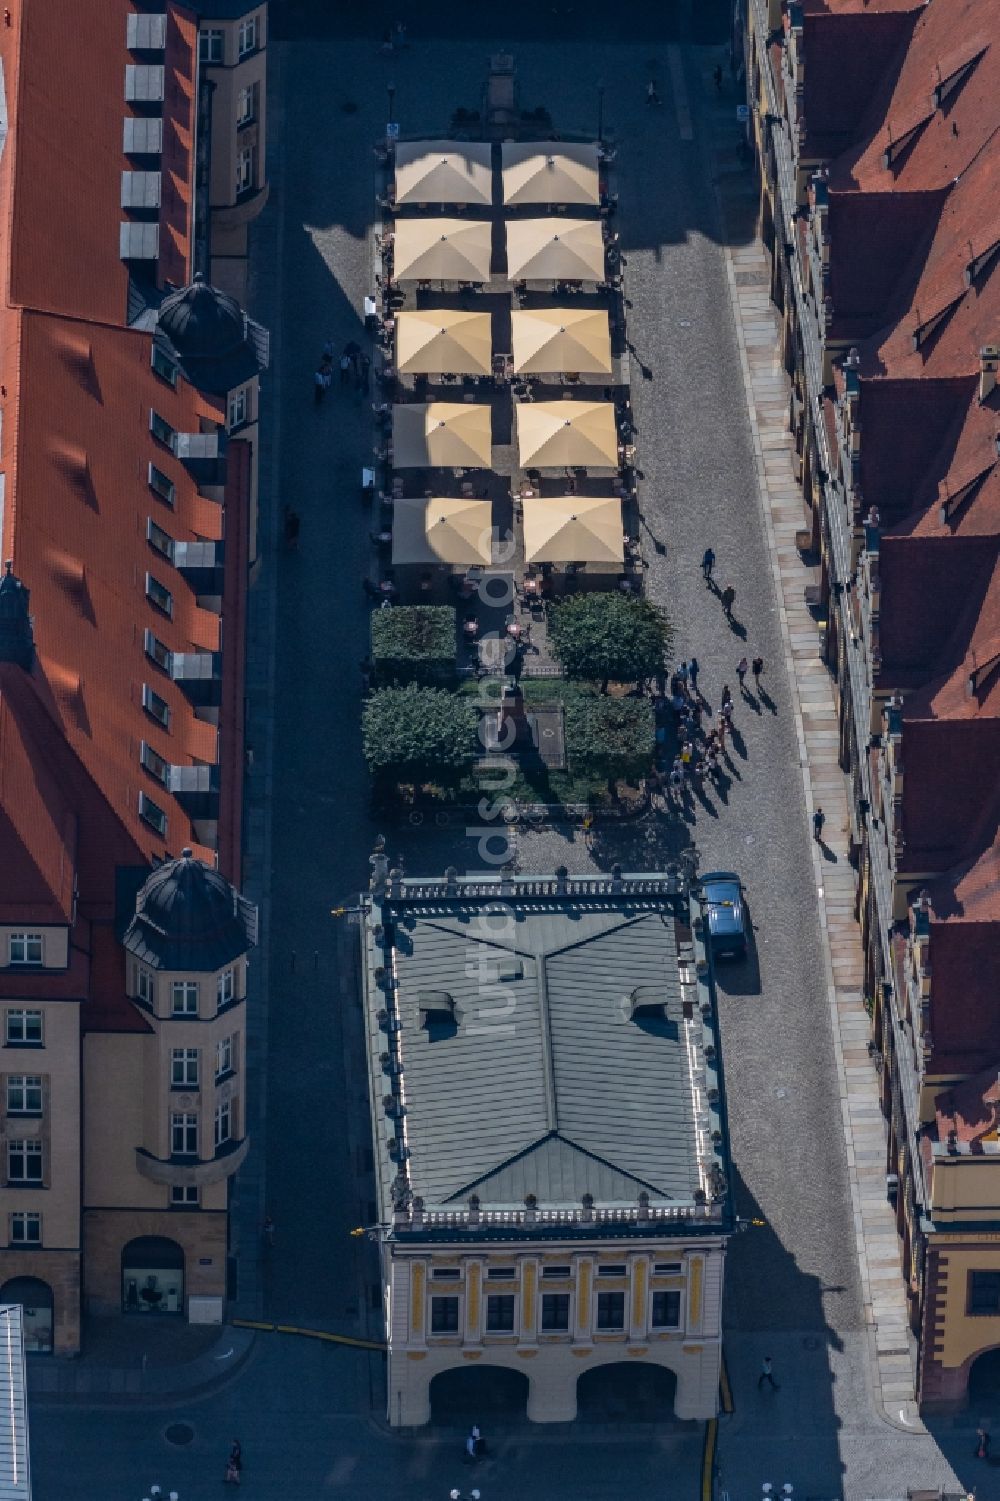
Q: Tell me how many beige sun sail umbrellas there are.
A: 10